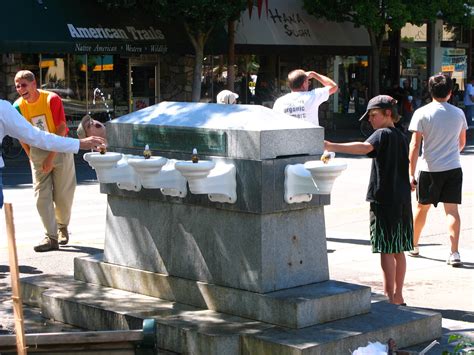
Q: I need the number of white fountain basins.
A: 4